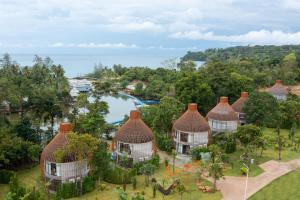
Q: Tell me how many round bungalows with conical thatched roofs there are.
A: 6